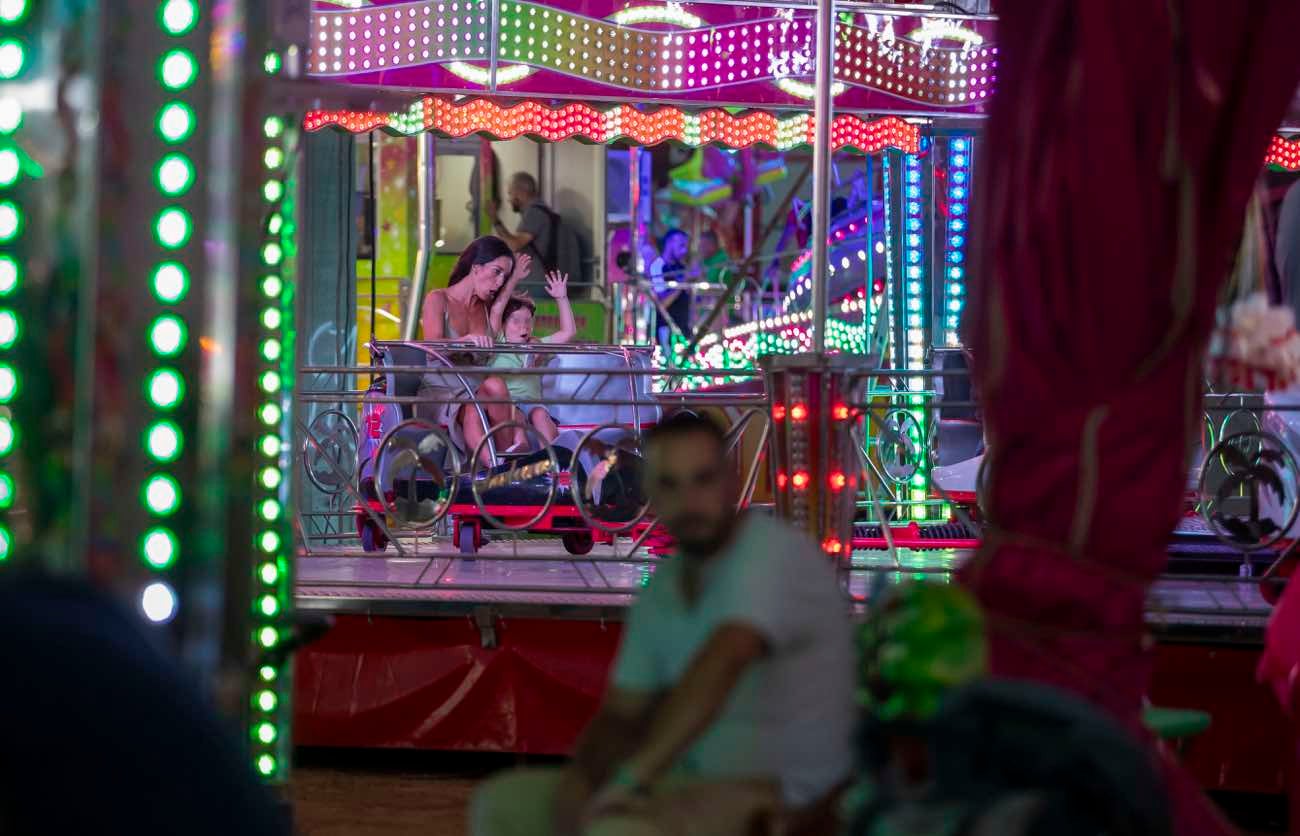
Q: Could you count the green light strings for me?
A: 3